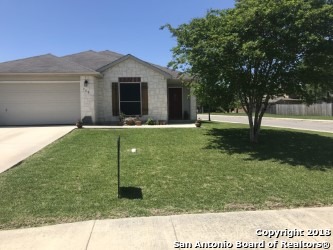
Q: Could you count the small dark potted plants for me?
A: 2